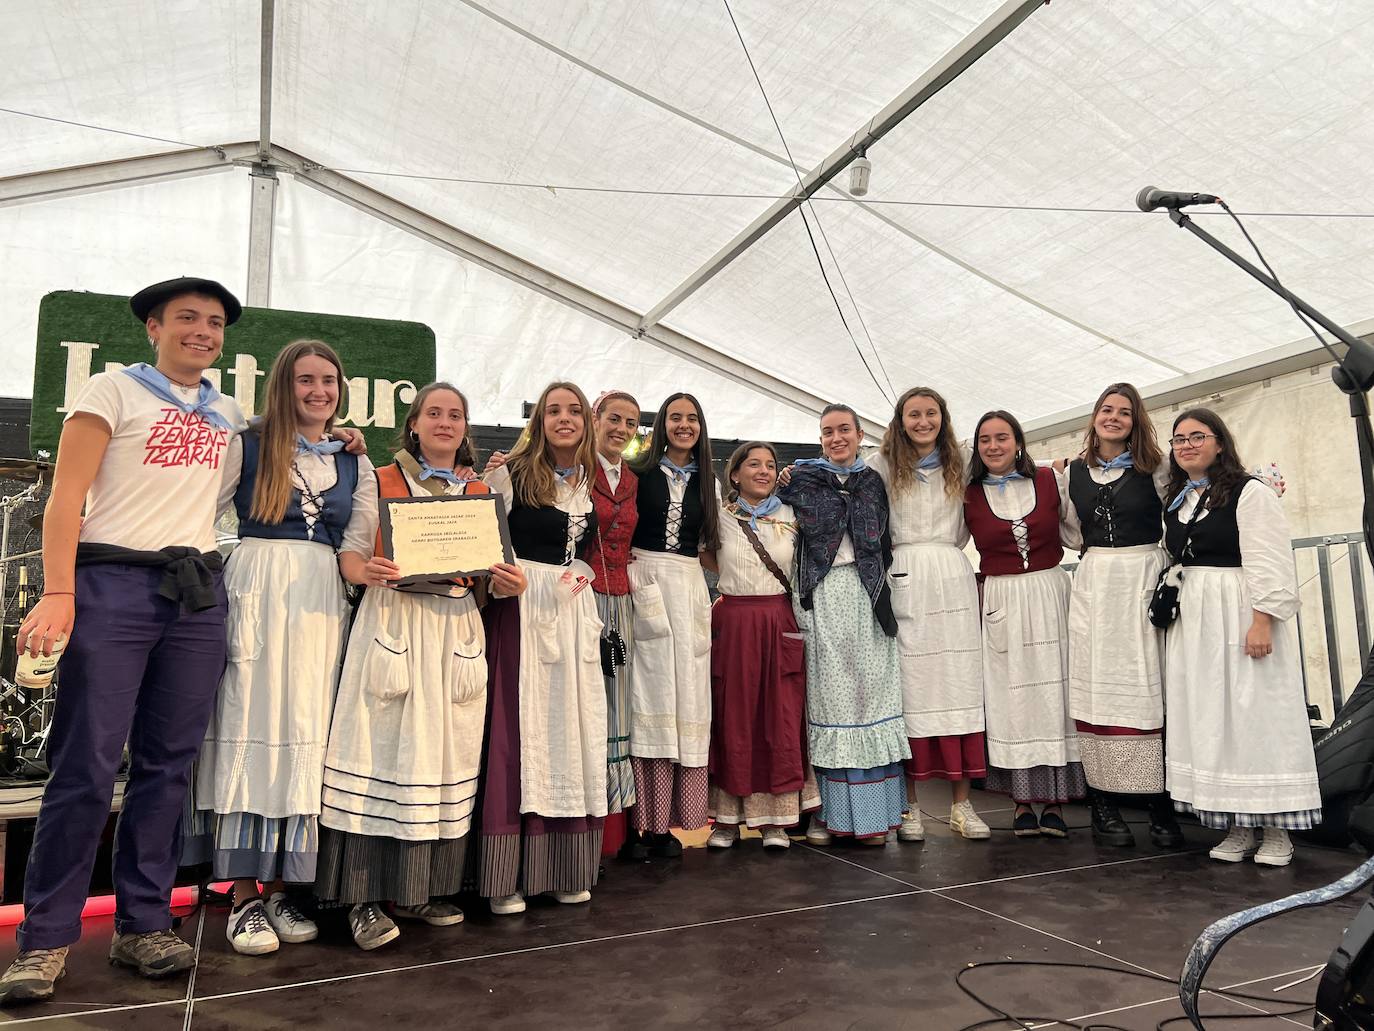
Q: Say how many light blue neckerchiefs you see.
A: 11